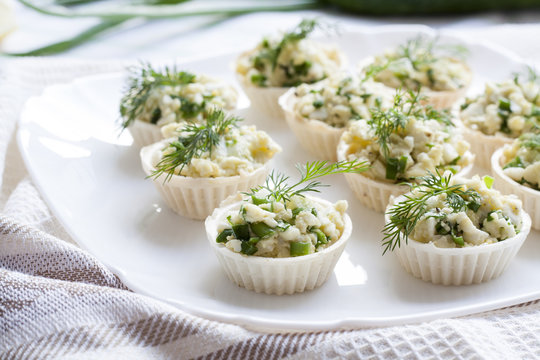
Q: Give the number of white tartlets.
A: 10